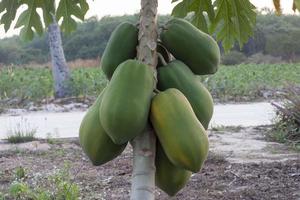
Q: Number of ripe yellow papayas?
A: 0